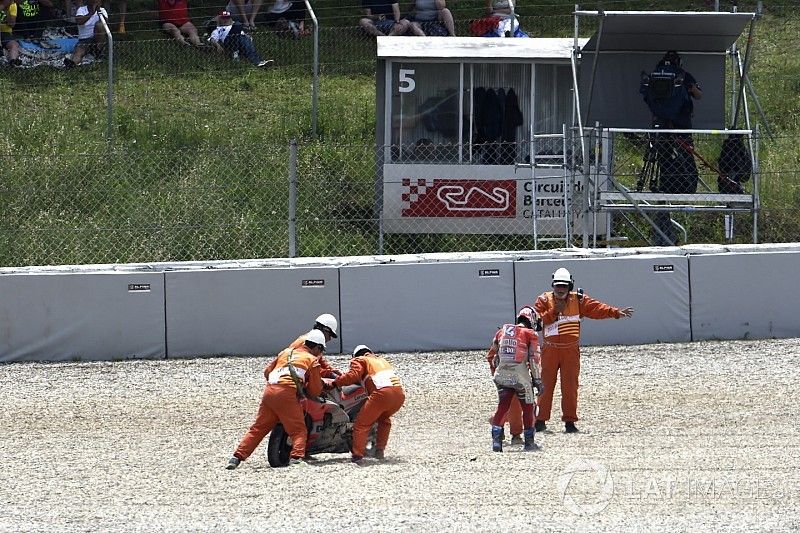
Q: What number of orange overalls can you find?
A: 5